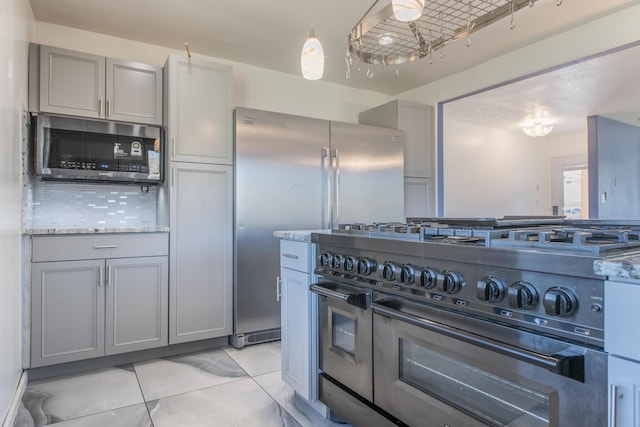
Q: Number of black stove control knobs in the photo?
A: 11